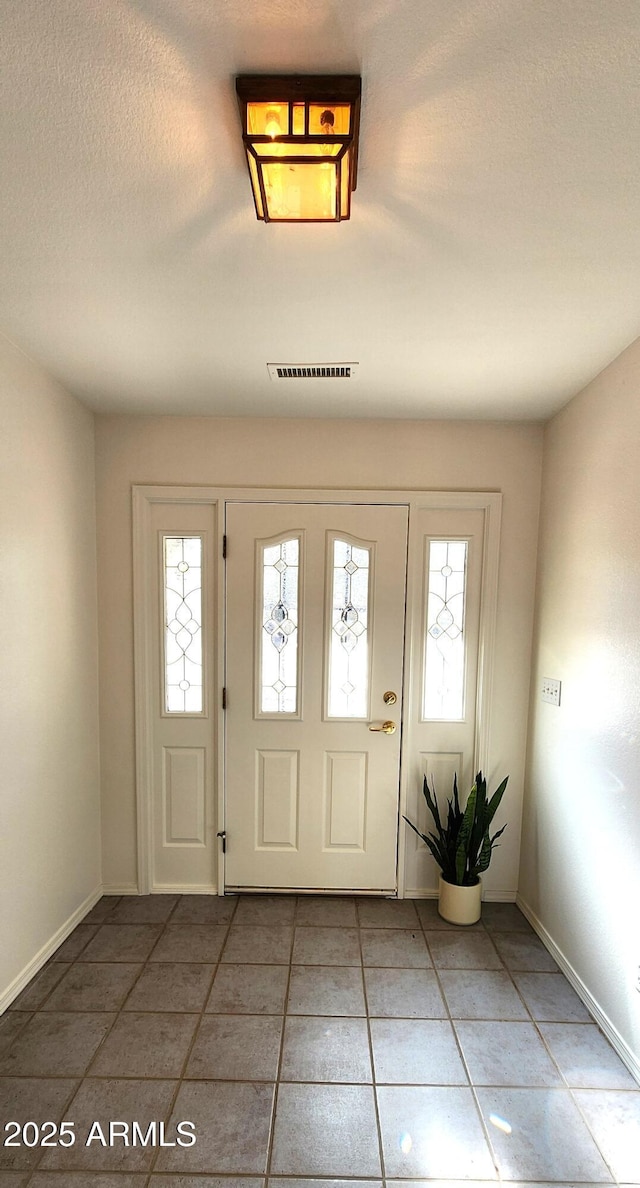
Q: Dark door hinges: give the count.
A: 3